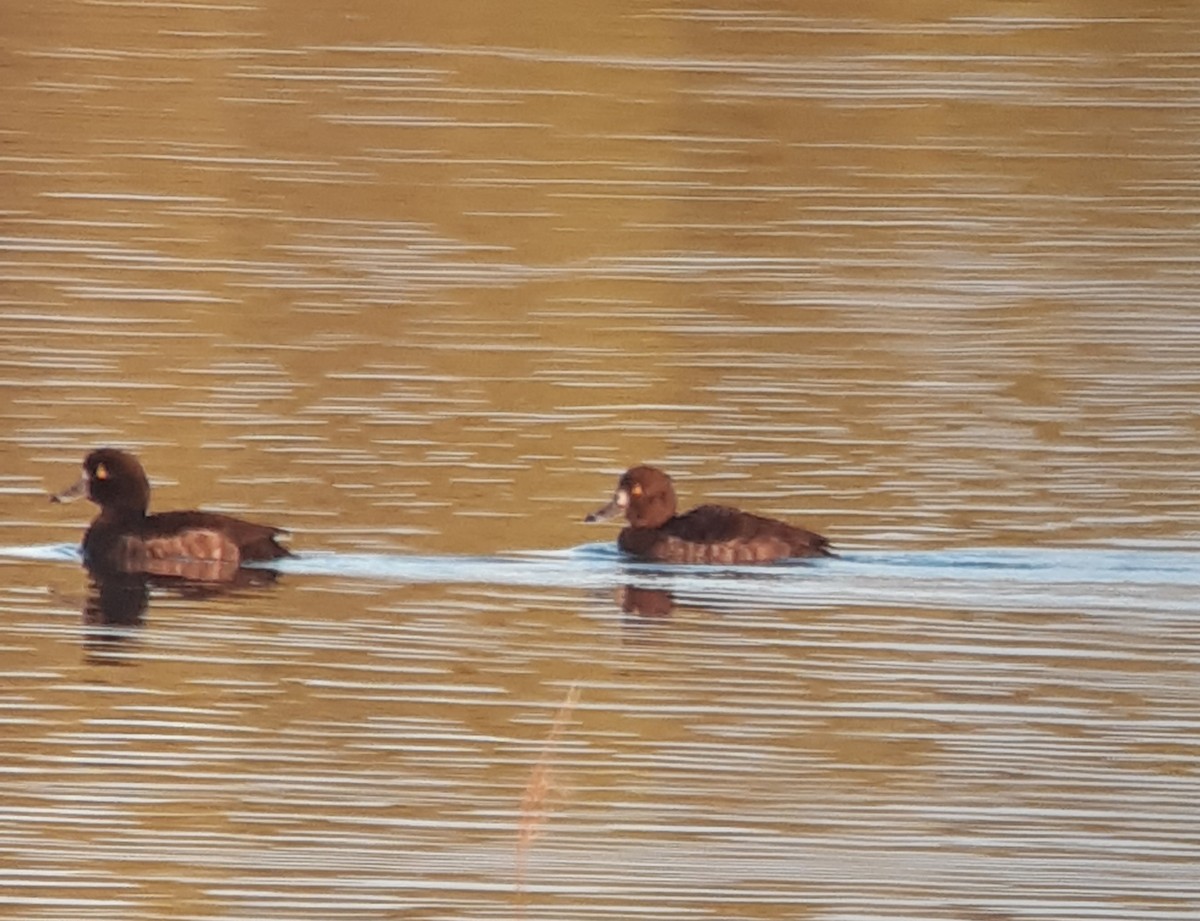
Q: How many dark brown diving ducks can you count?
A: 2